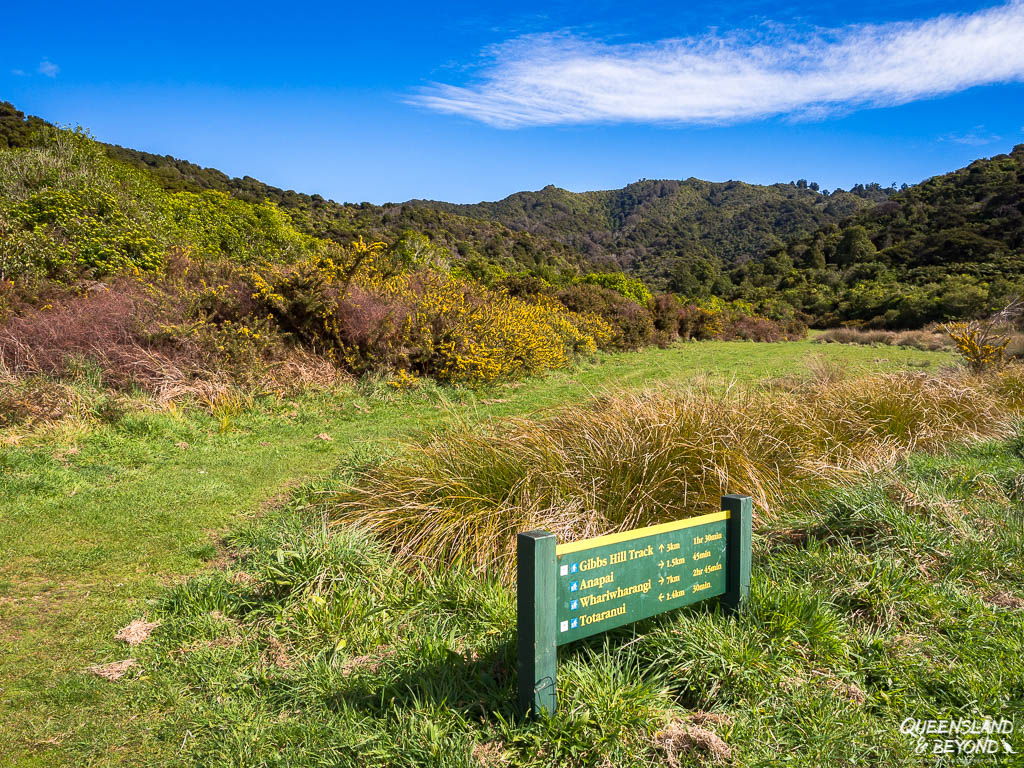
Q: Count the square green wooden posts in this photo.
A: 2